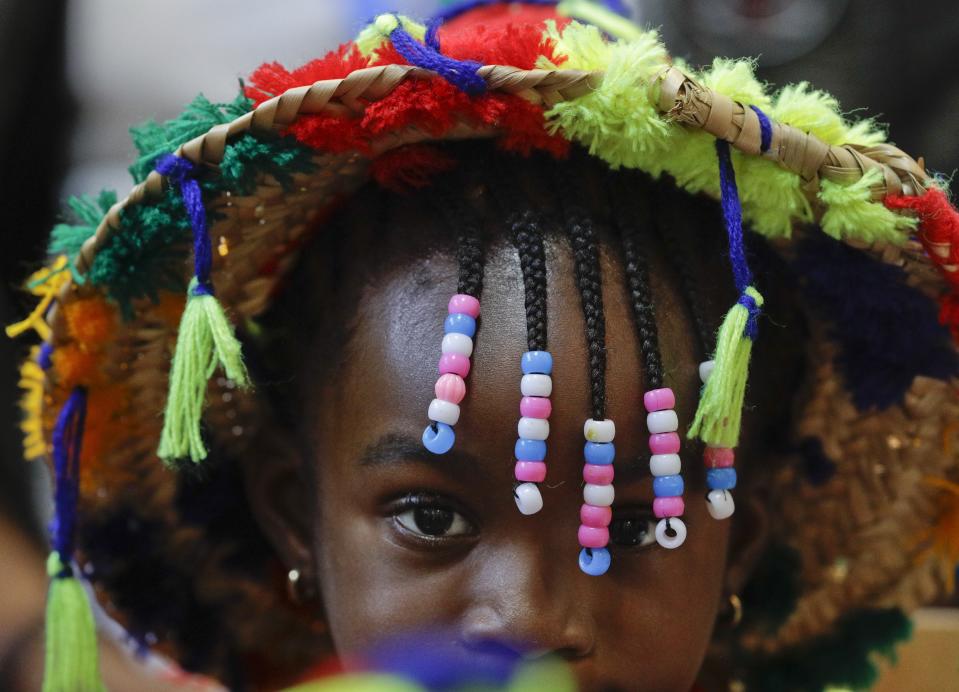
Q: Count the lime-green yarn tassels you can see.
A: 3